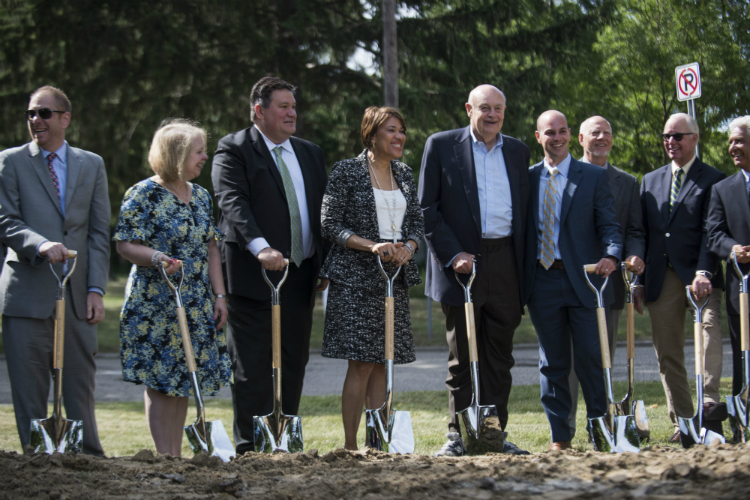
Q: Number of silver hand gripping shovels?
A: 9